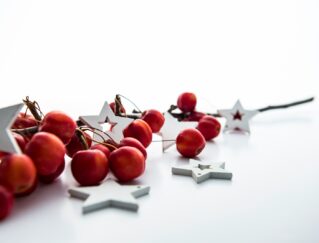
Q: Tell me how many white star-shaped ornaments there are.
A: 6